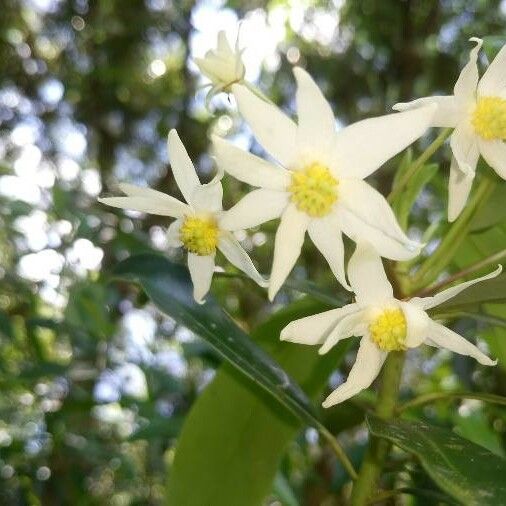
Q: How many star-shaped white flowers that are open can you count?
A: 4